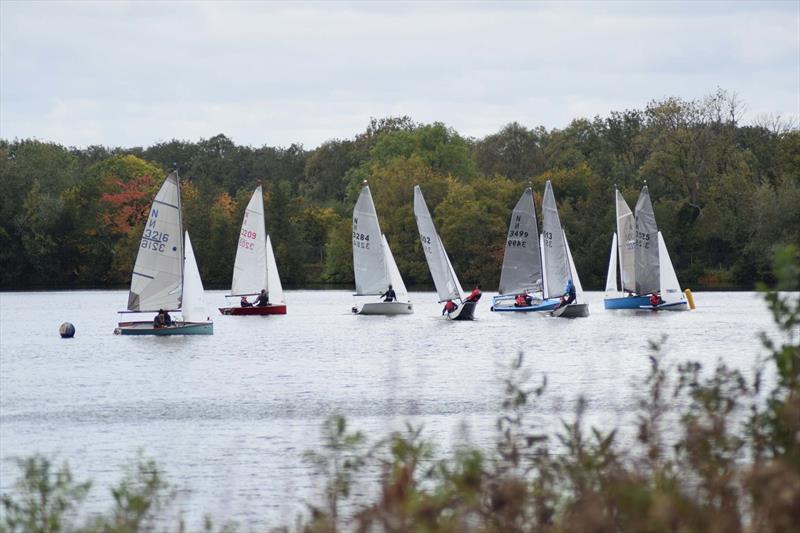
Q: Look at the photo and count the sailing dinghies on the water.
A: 8